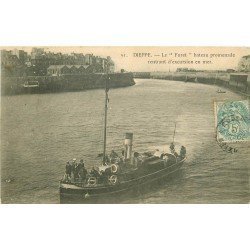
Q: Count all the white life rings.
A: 3